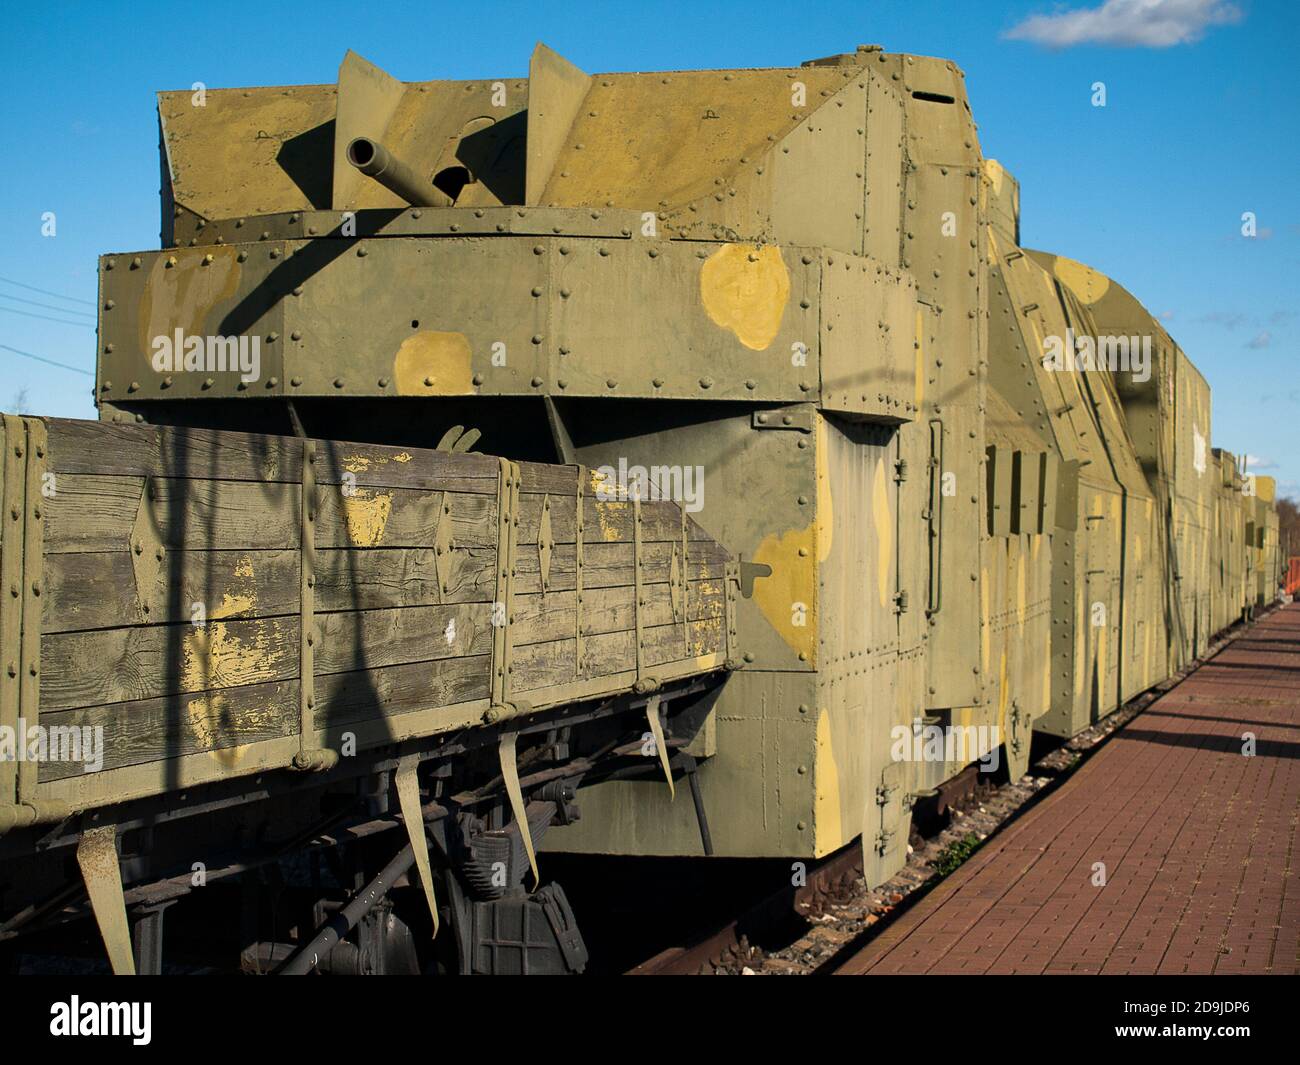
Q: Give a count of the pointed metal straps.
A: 4